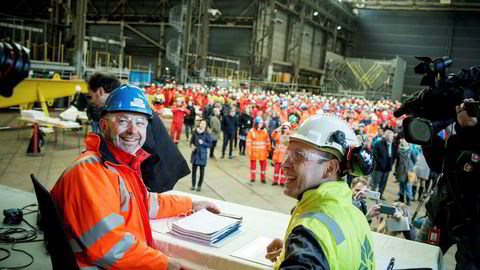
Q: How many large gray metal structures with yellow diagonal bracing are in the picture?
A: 1